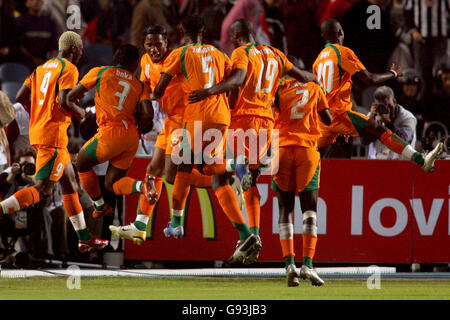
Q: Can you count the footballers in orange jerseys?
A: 7